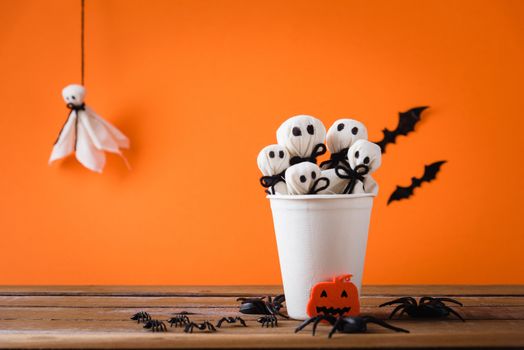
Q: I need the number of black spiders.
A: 9